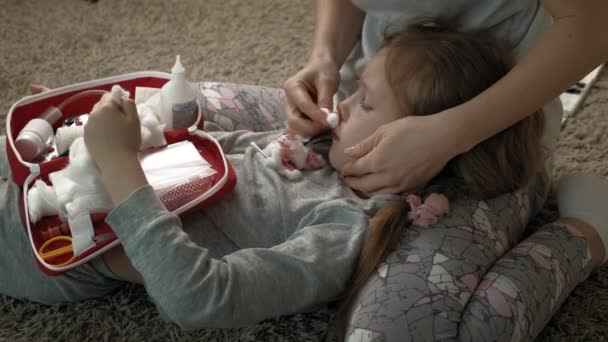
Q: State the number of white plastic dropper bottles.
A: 1